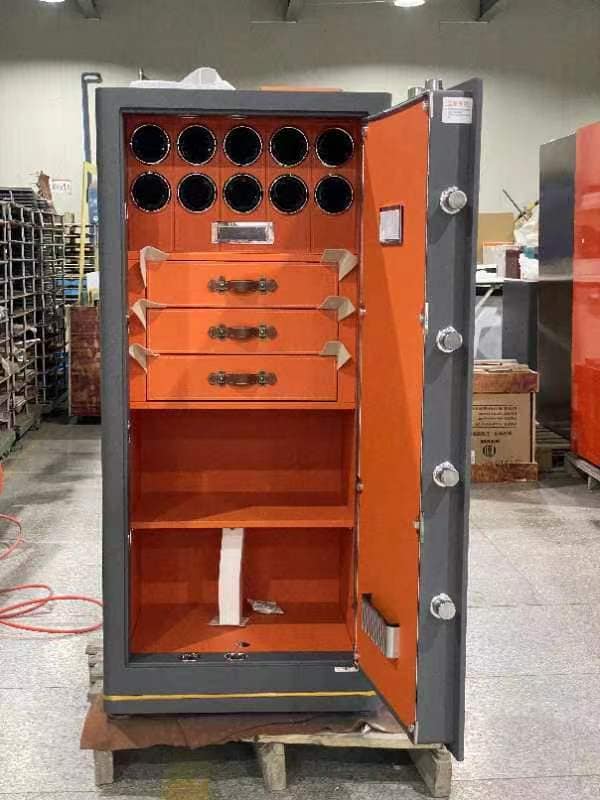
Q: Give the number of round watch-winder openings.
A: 10